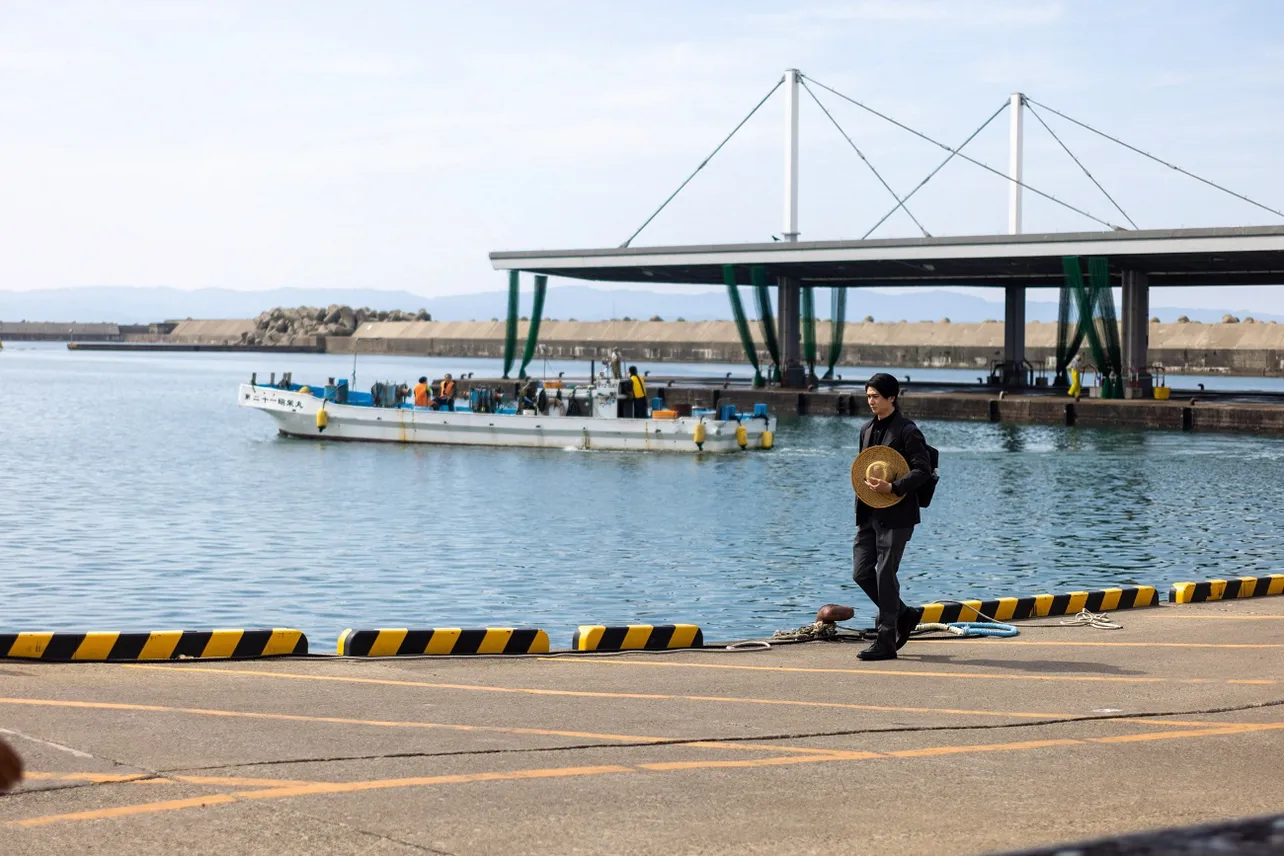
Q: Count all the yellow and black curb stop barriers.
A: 5